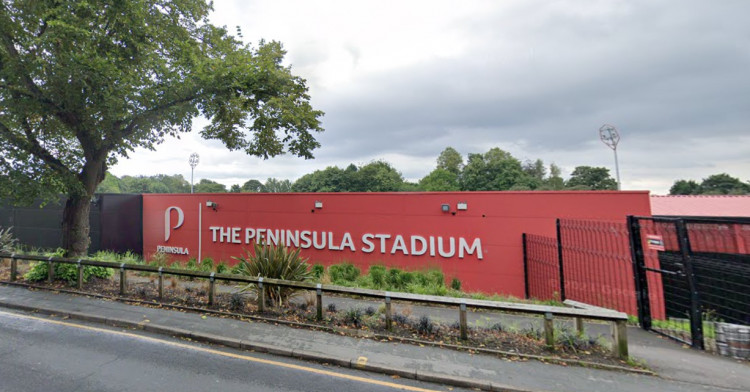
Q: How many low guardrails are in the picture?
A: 1